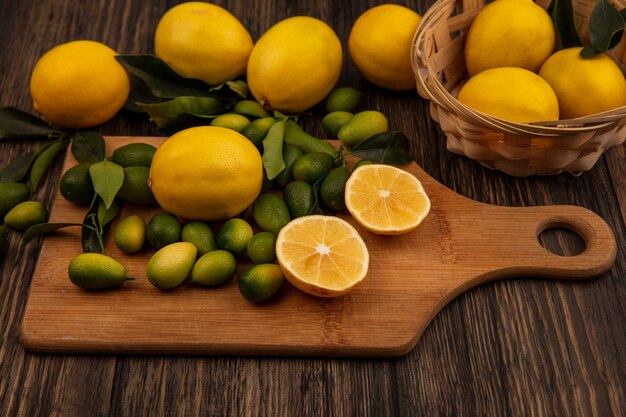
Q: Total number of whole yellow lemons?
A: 8